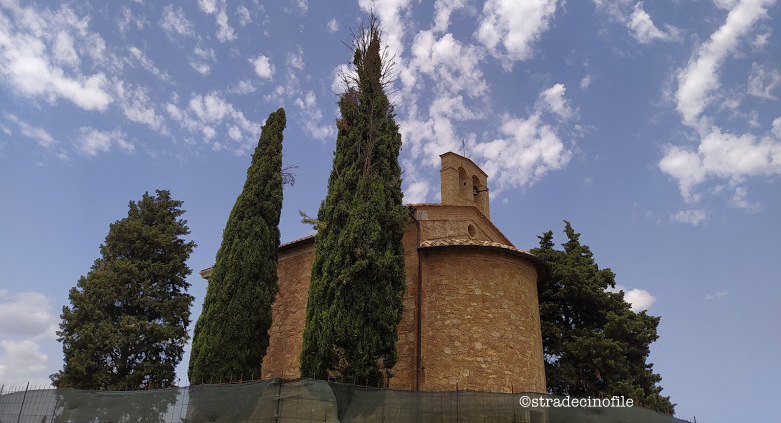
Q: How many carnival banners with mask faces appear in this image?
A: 0